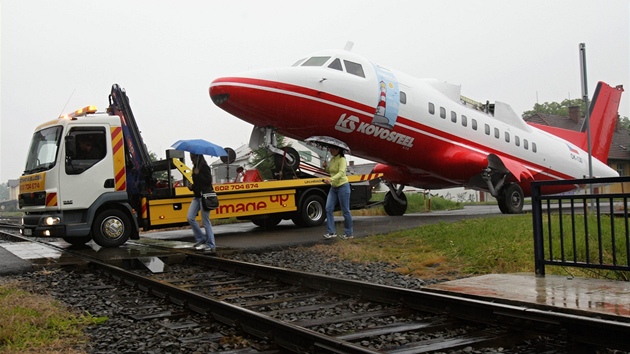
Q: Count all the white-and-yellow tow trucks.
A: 1